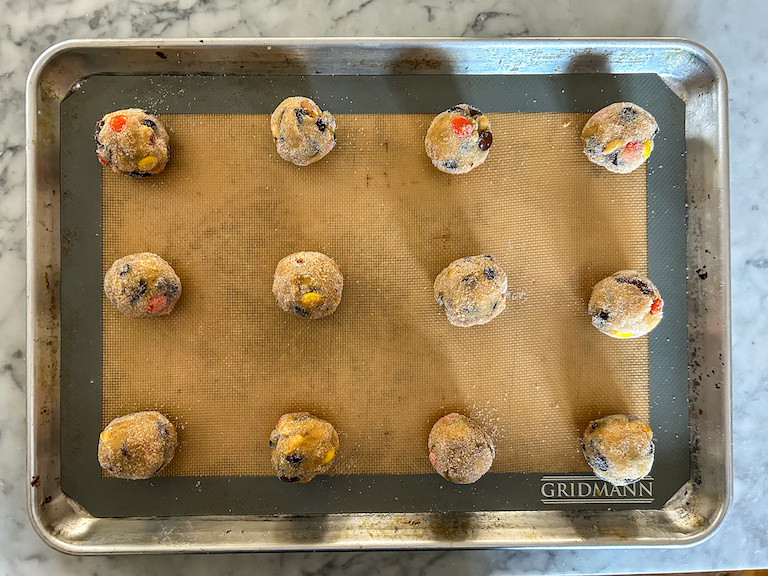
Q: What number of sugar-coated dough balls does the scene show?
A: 12